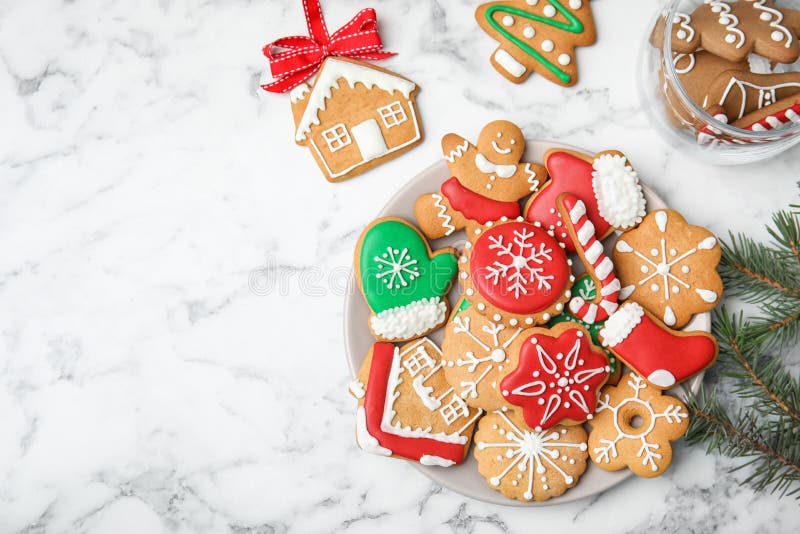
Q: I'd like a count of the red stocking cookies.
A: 1